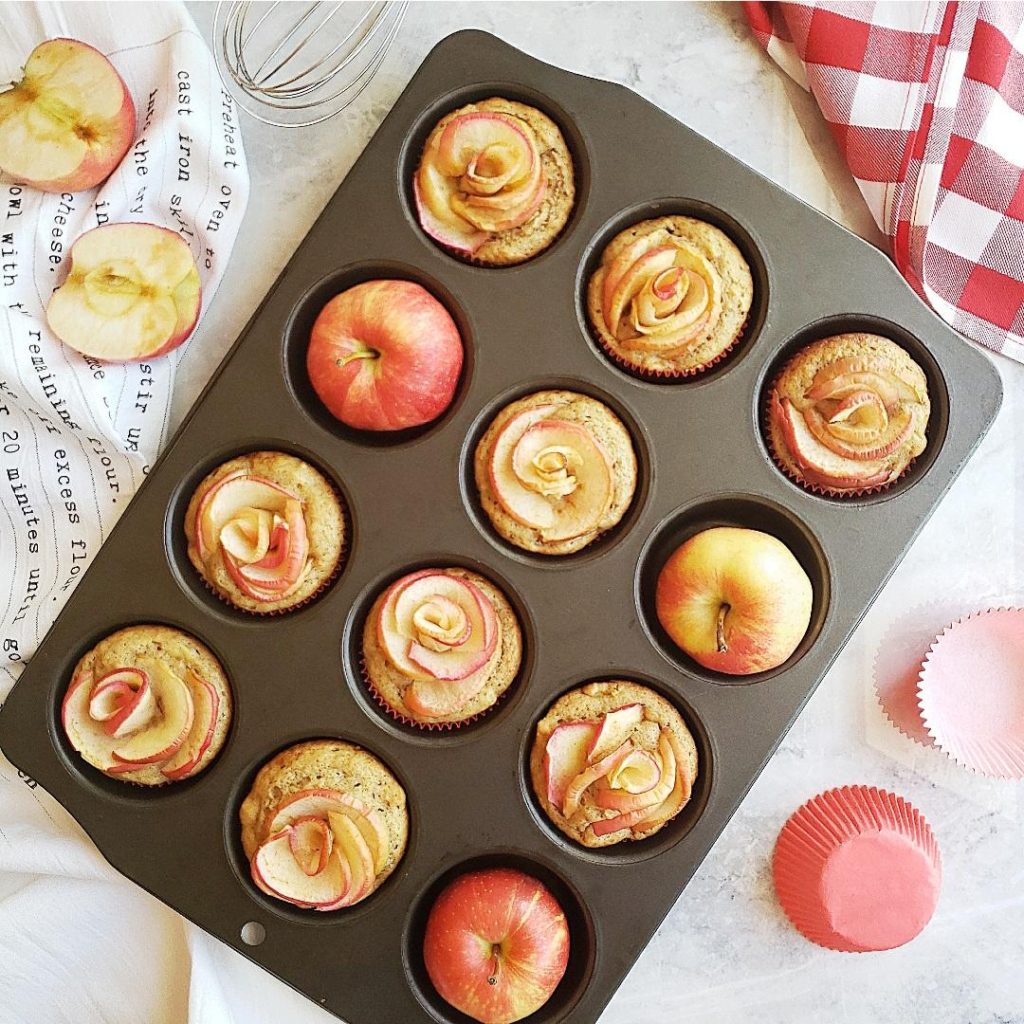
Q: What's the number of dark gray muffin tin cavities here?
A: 12